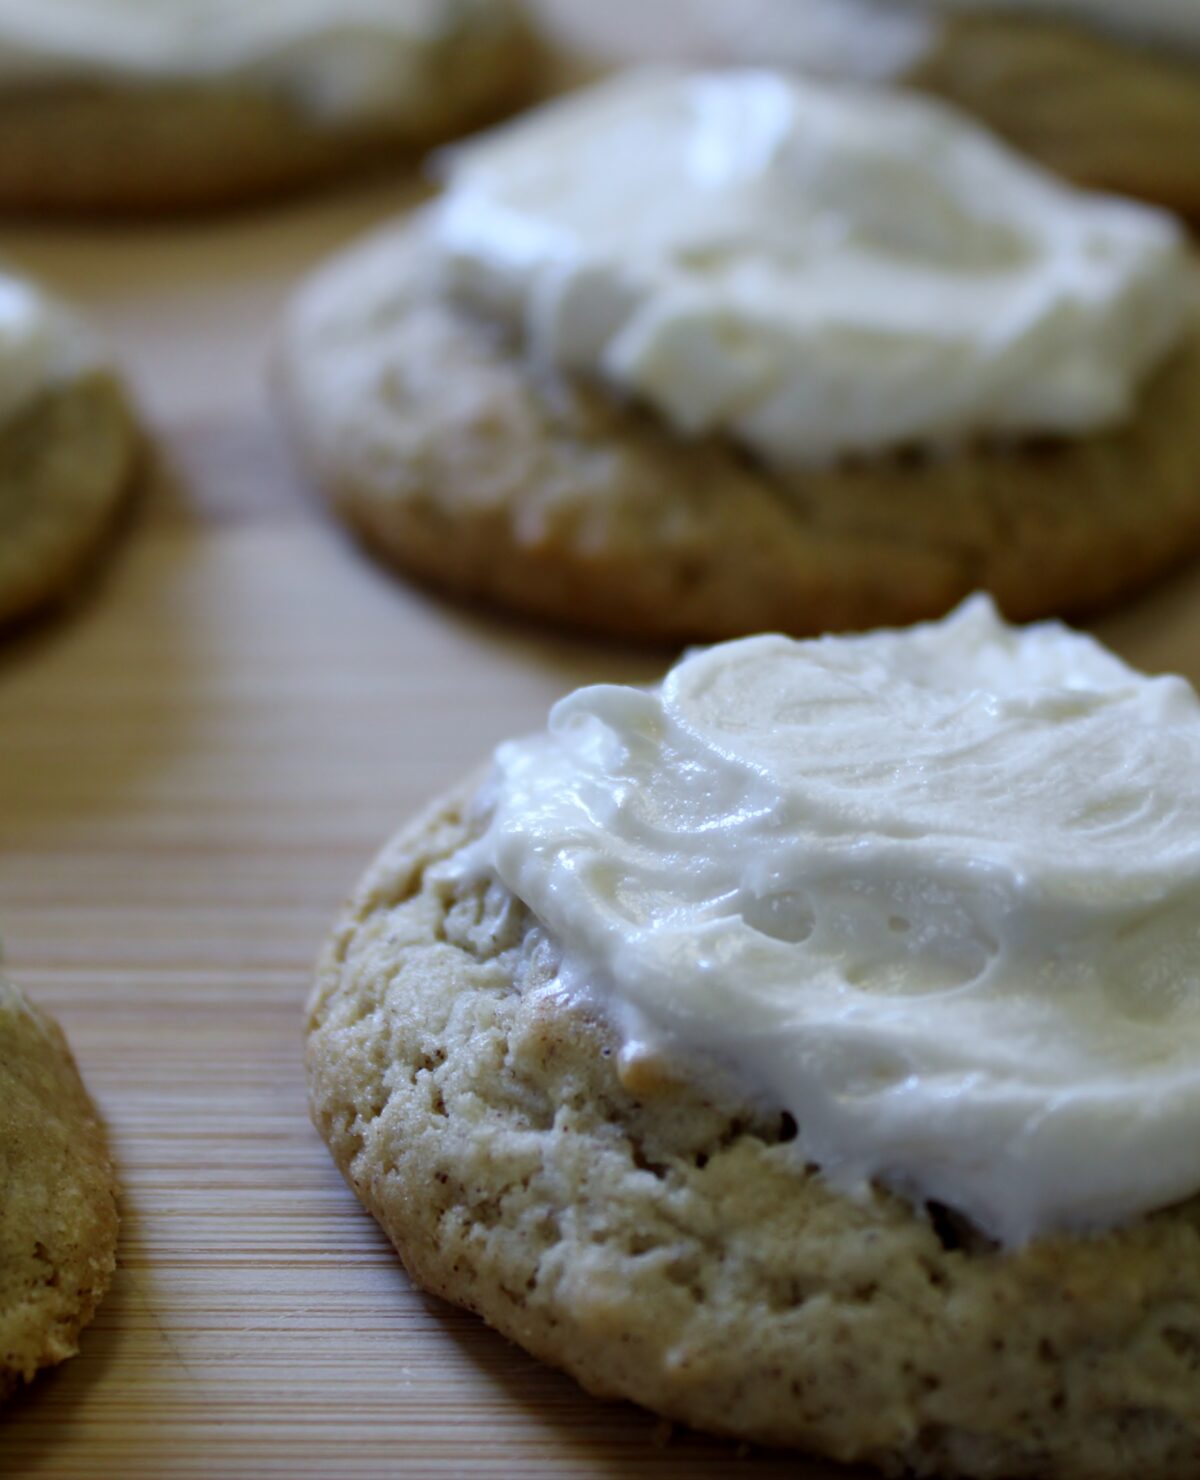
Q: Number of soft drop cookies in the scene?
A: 6